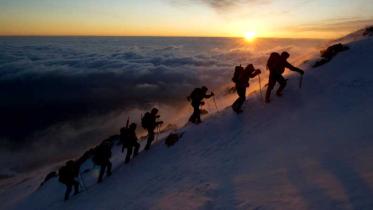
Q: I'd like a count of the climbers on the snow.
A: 7